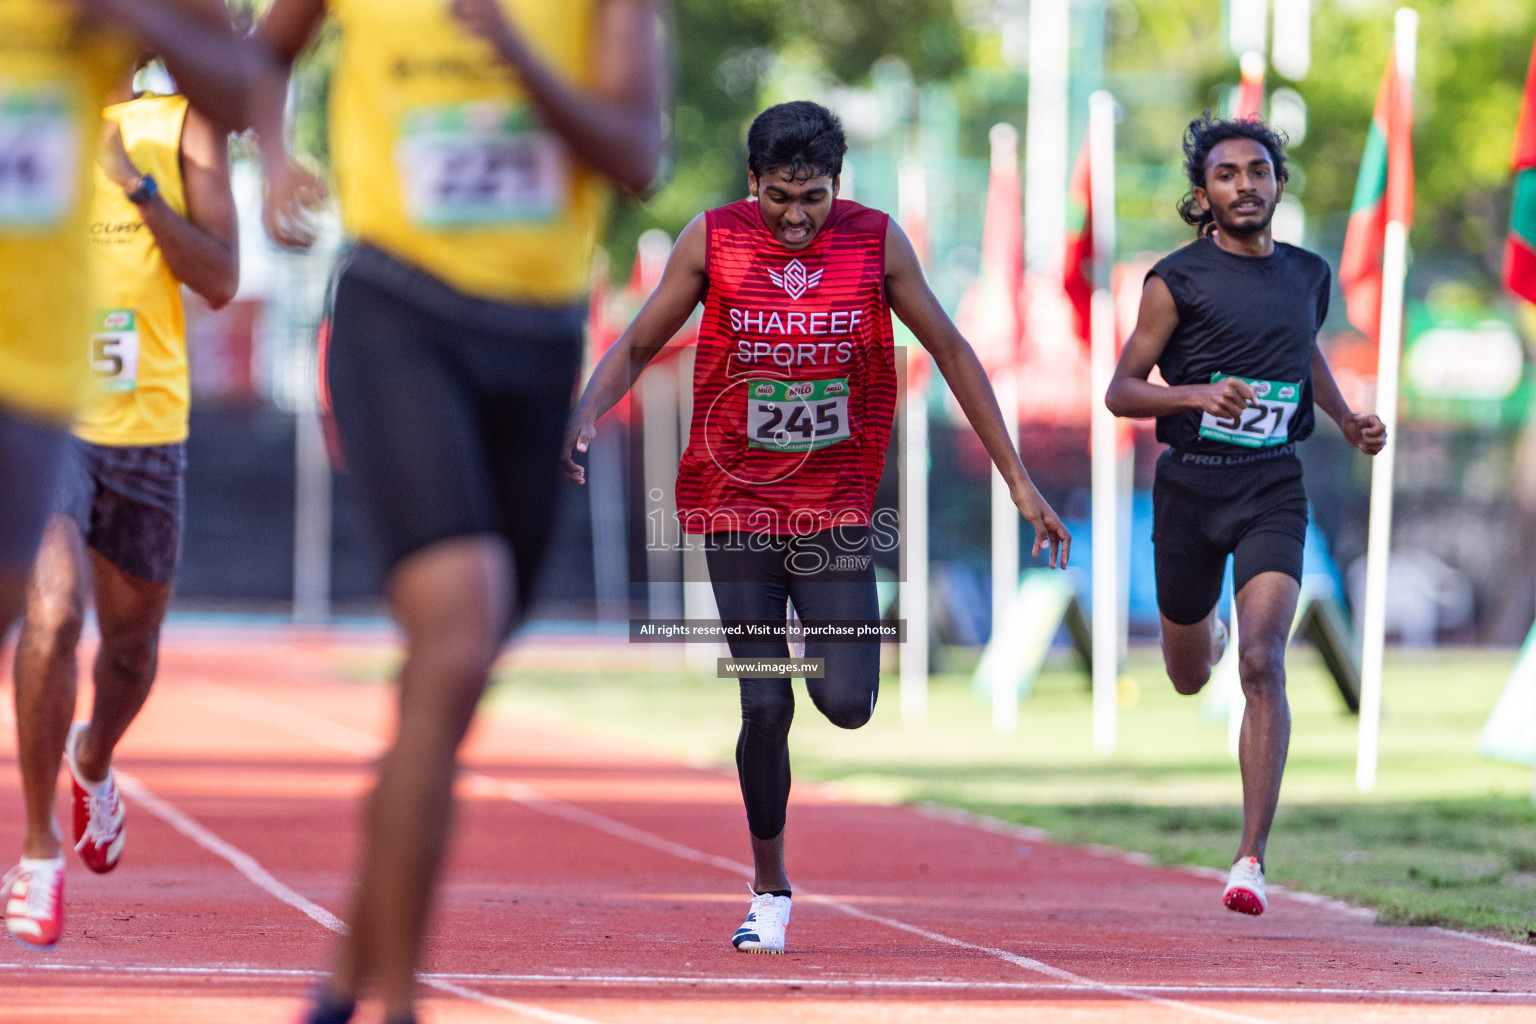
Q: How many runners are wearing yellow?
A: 3